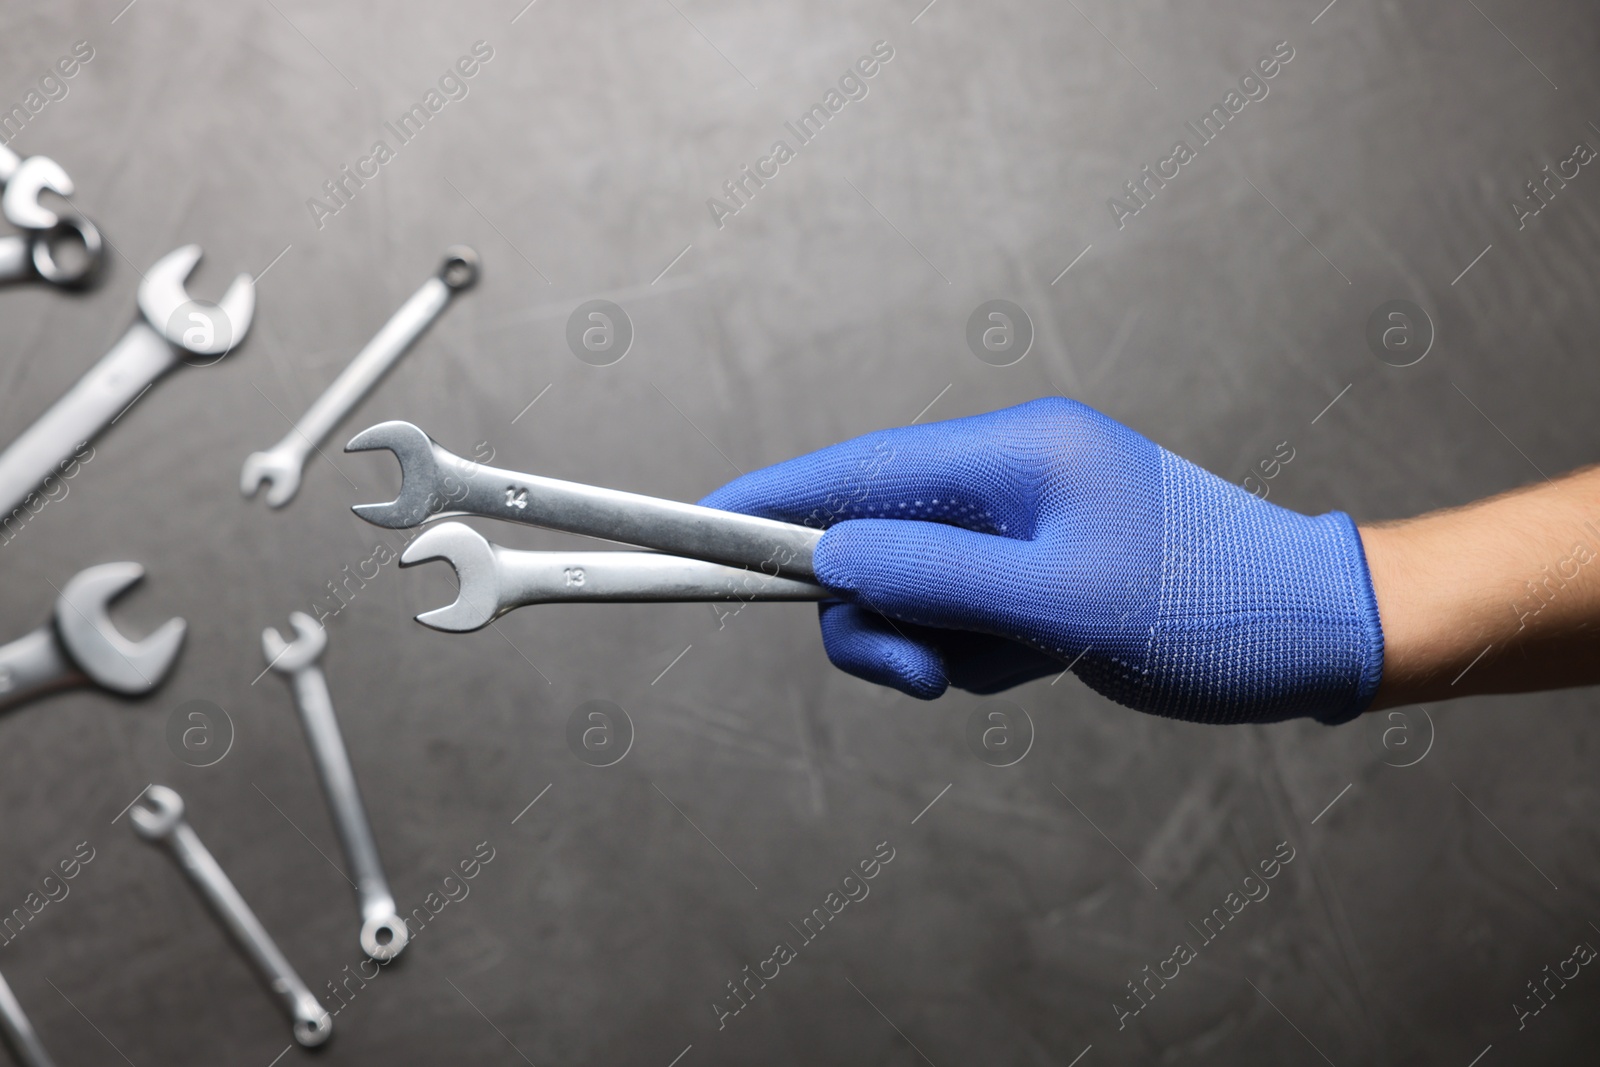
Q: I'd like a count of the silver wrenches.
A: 10